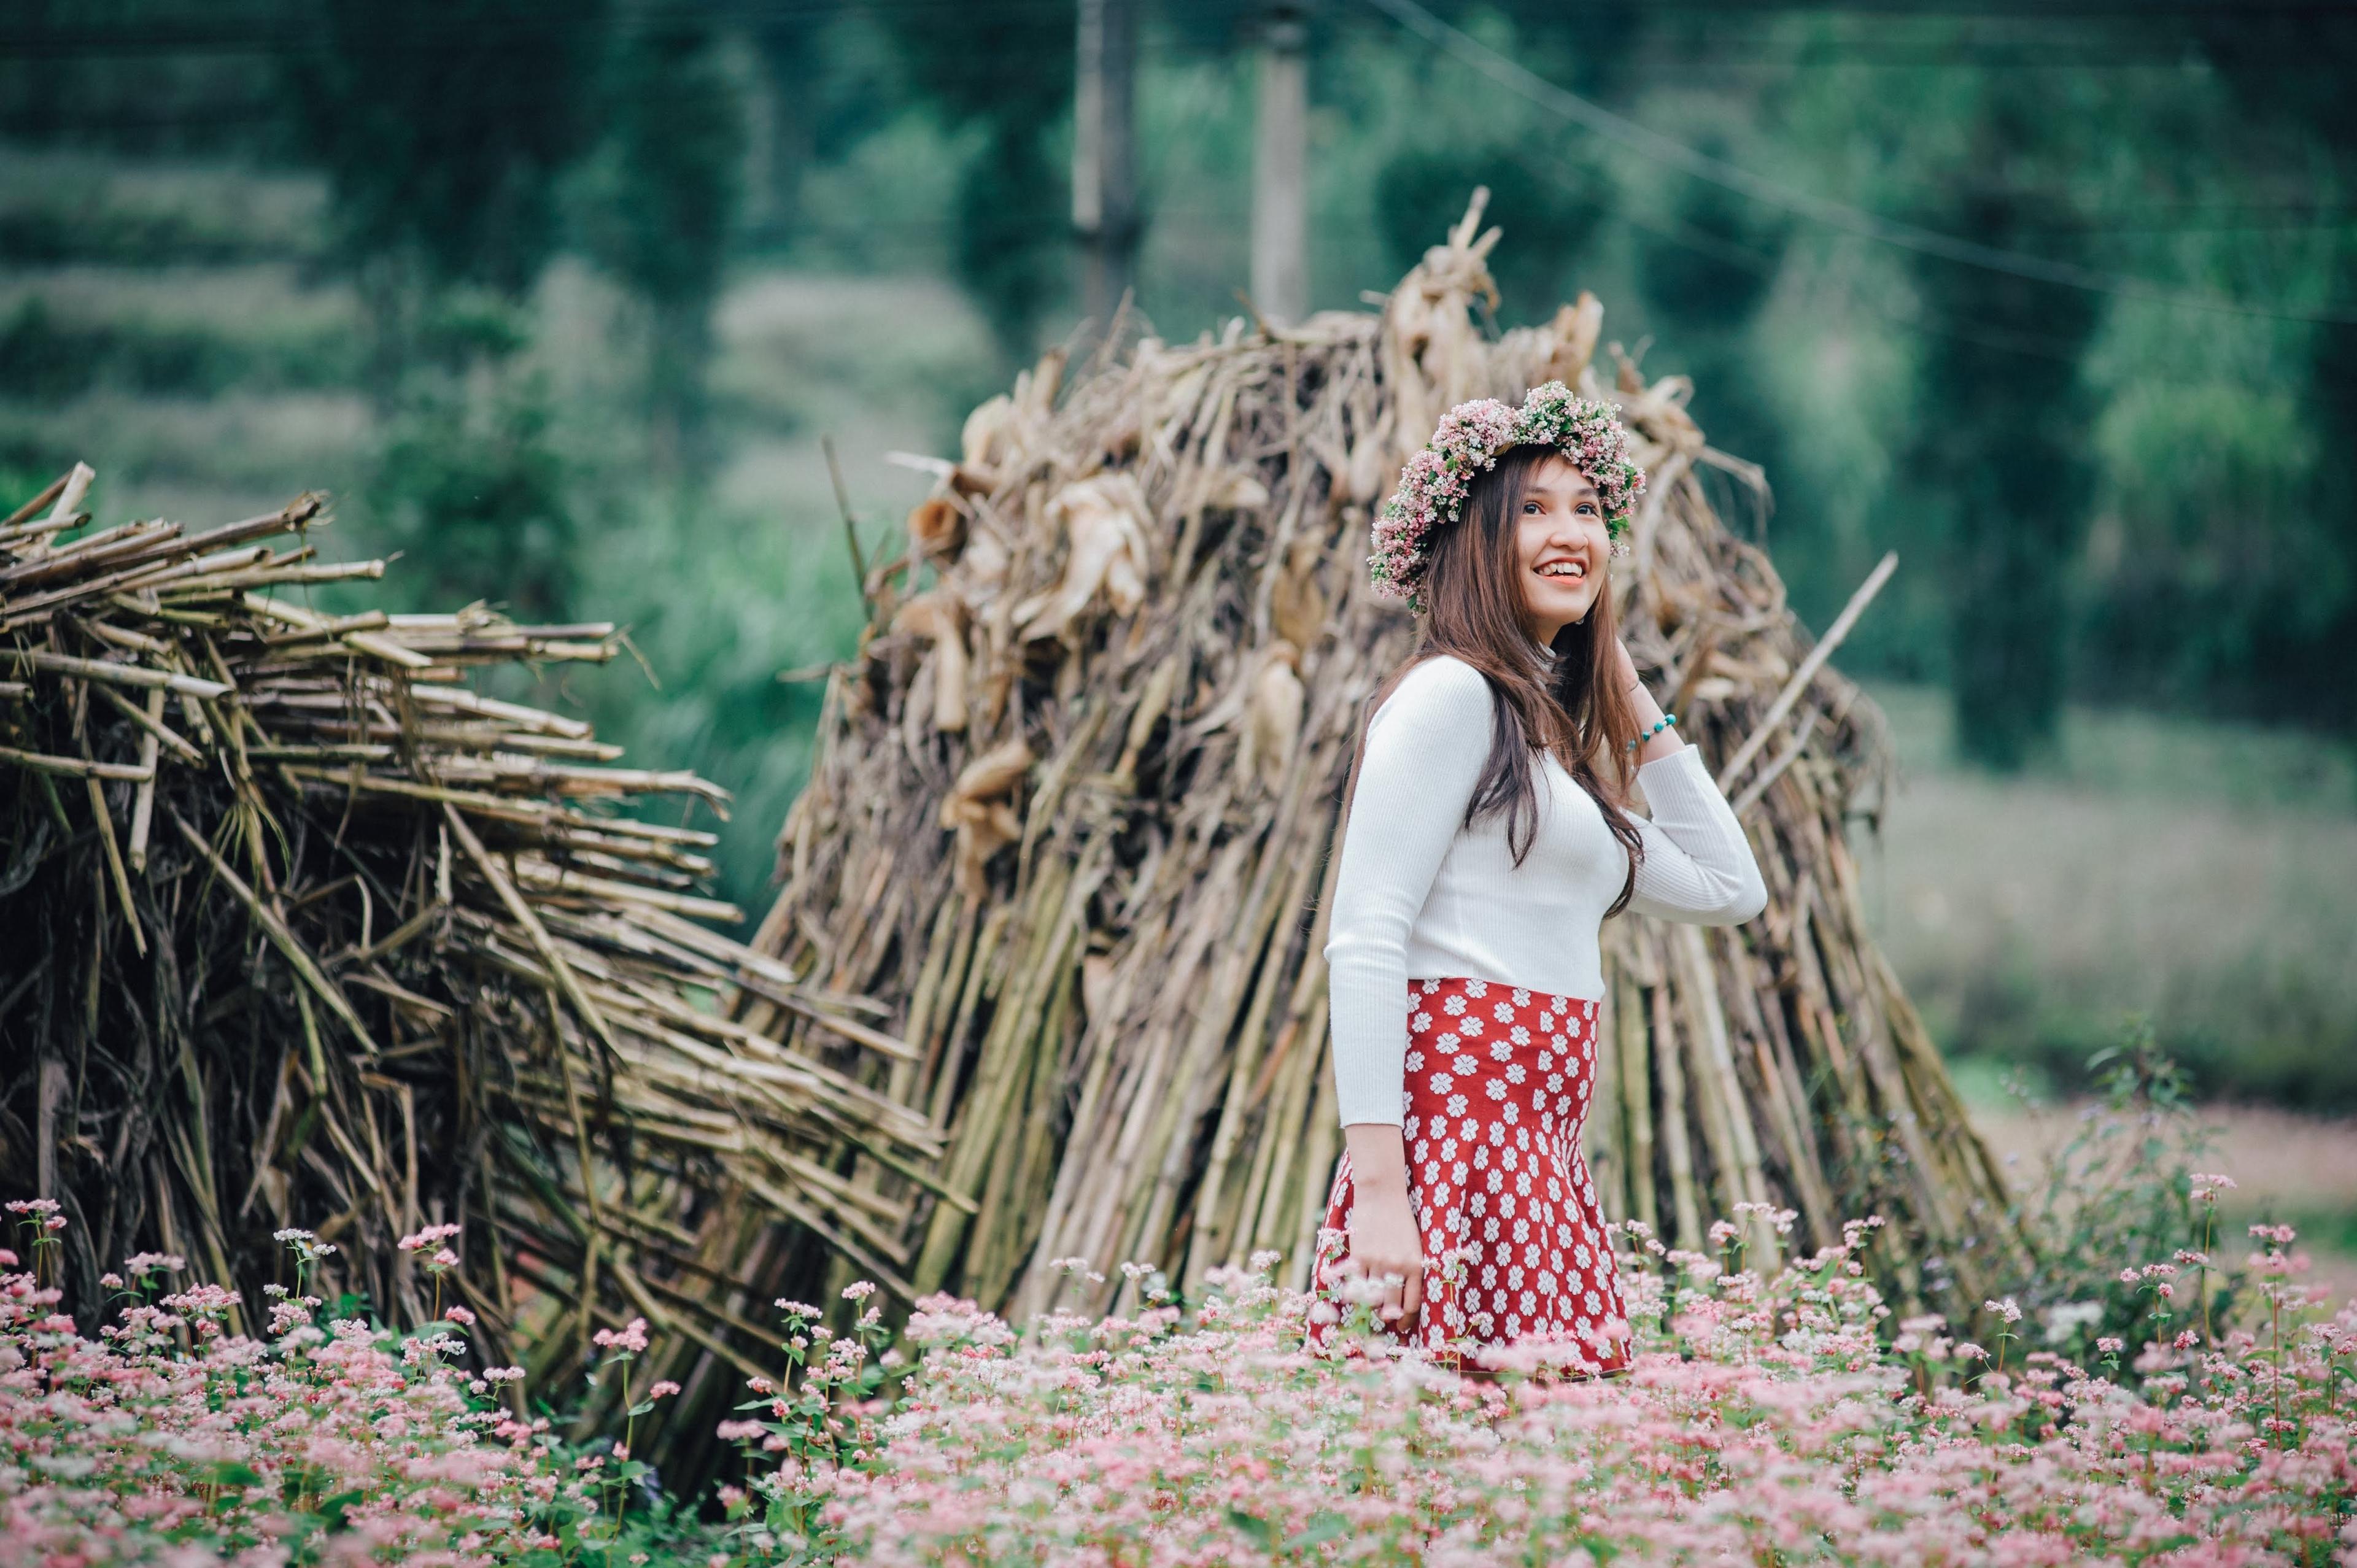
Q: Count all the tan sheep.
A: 0